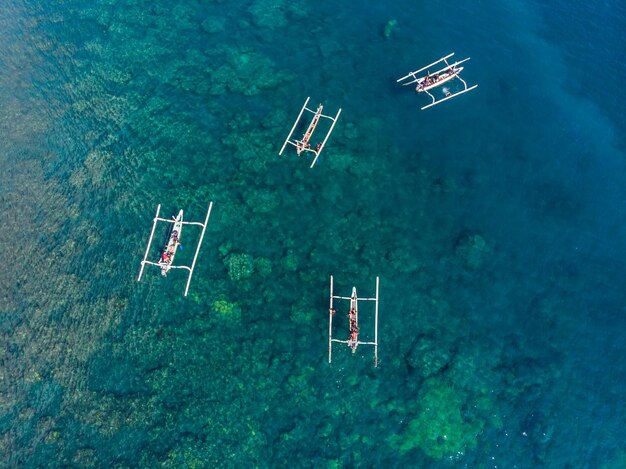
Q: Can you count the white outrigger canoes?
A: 4